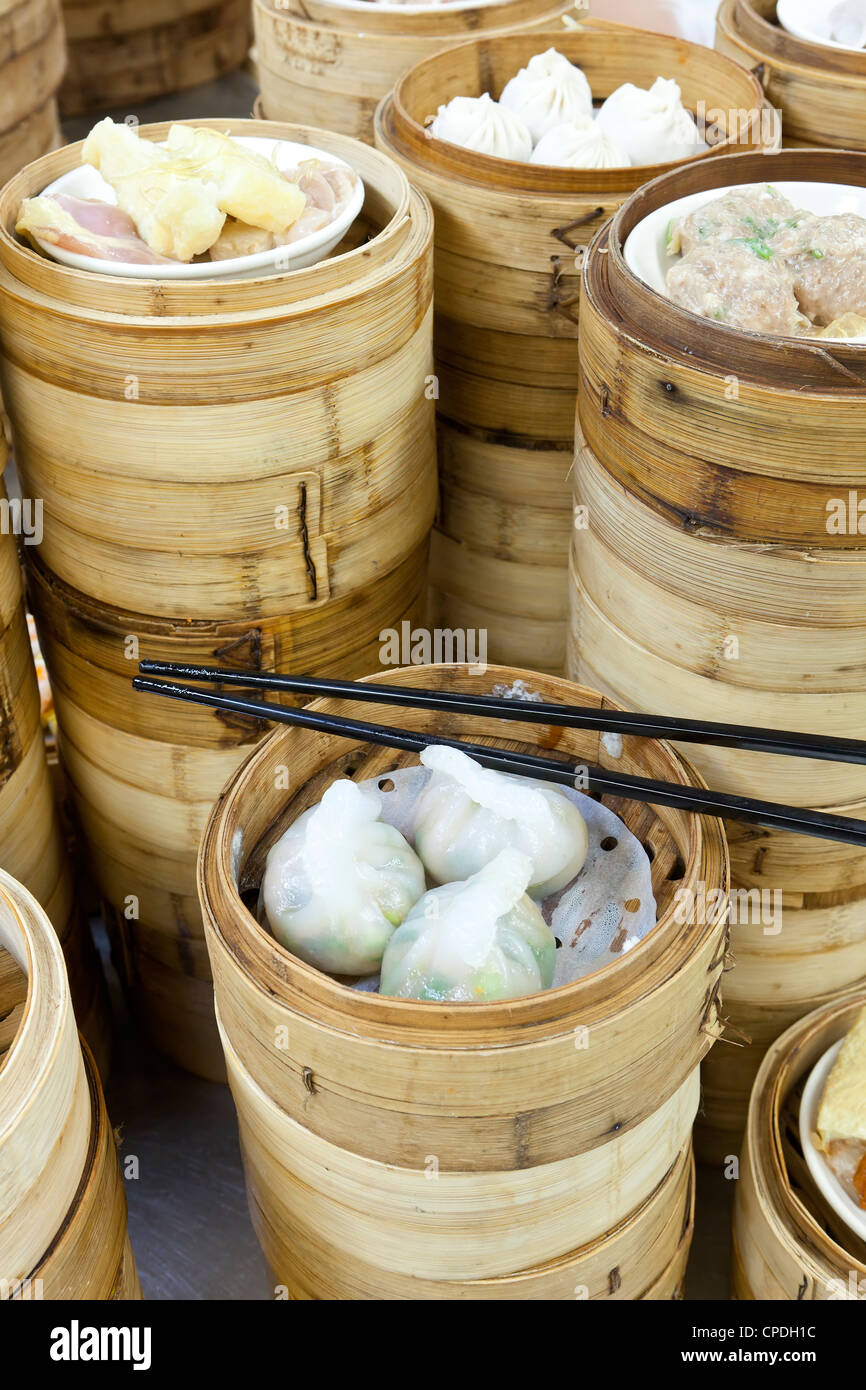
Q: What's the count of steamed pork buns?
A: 4